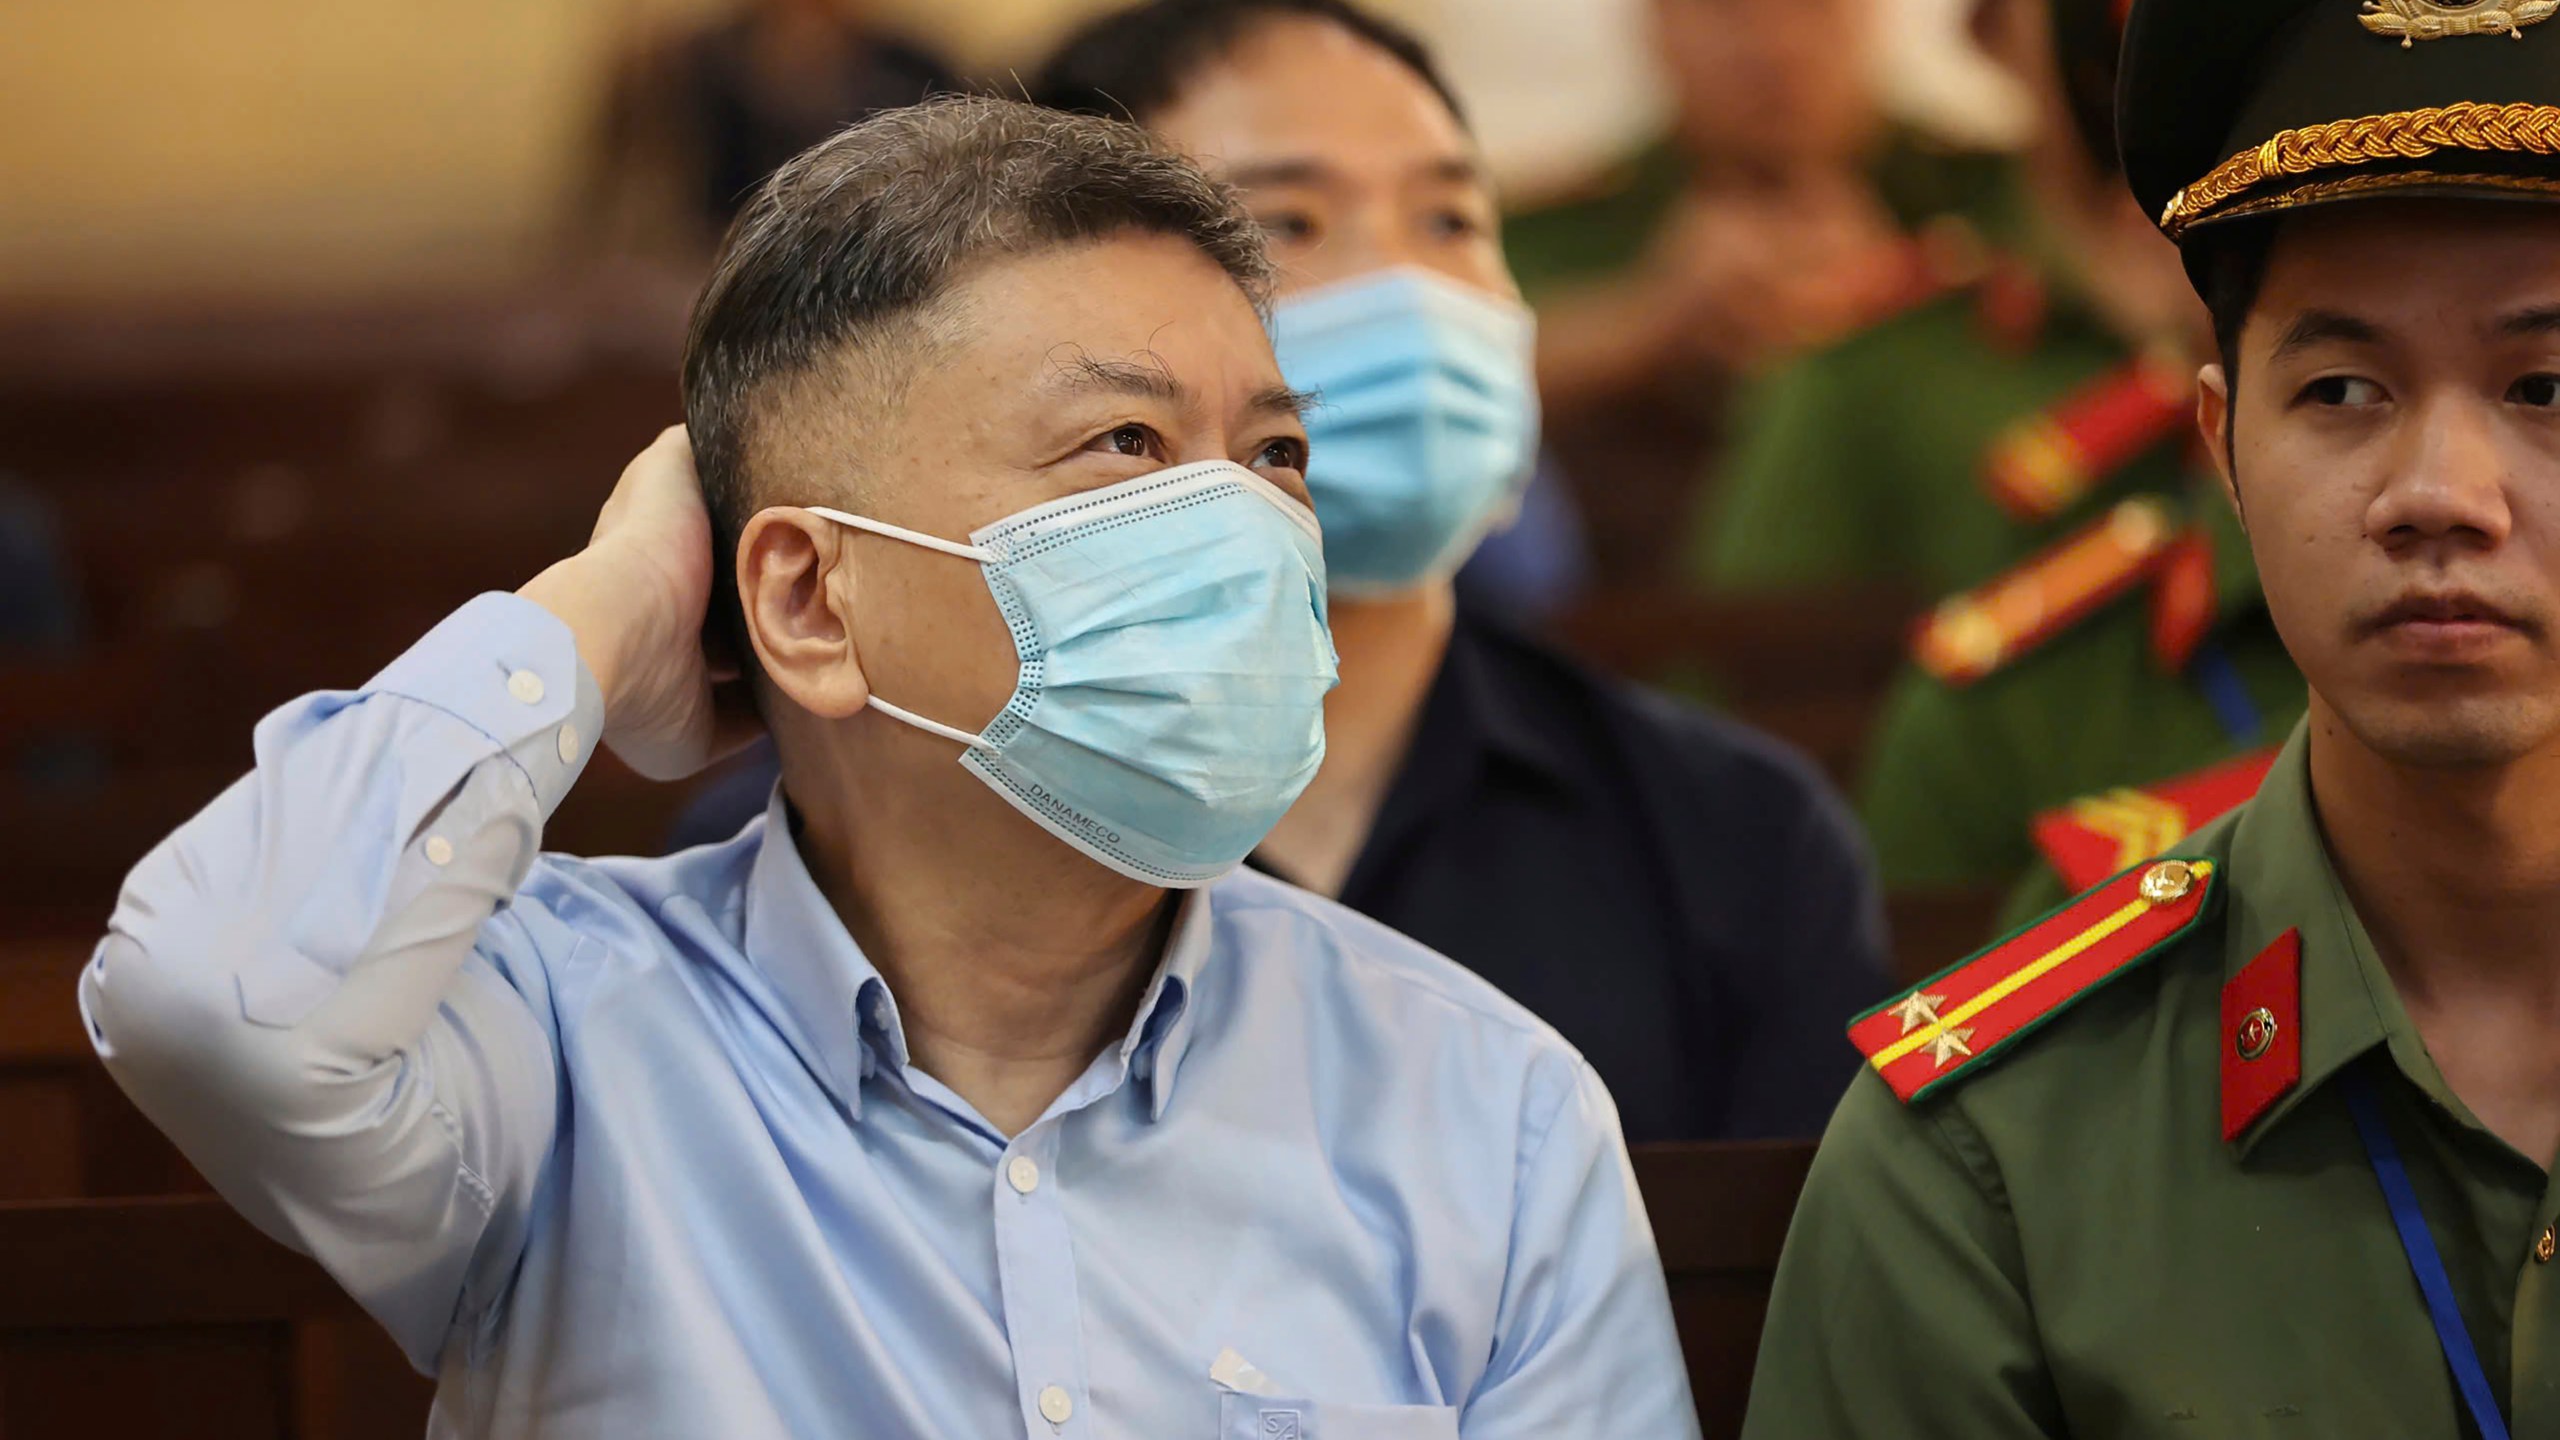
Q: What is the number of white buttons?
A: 5